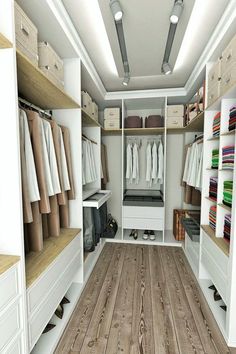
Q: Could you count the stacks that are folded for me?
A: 8